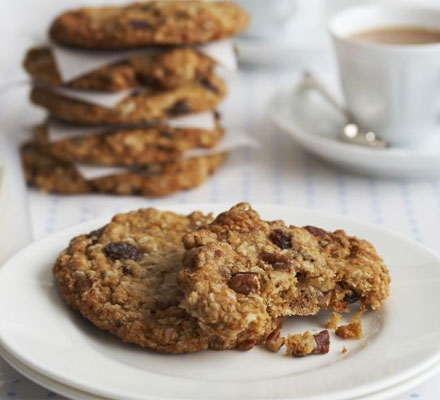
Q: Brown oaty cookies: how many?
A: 7